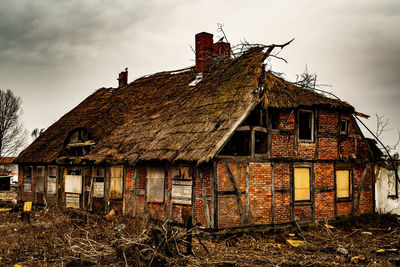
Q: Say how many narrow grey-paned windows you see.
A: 3